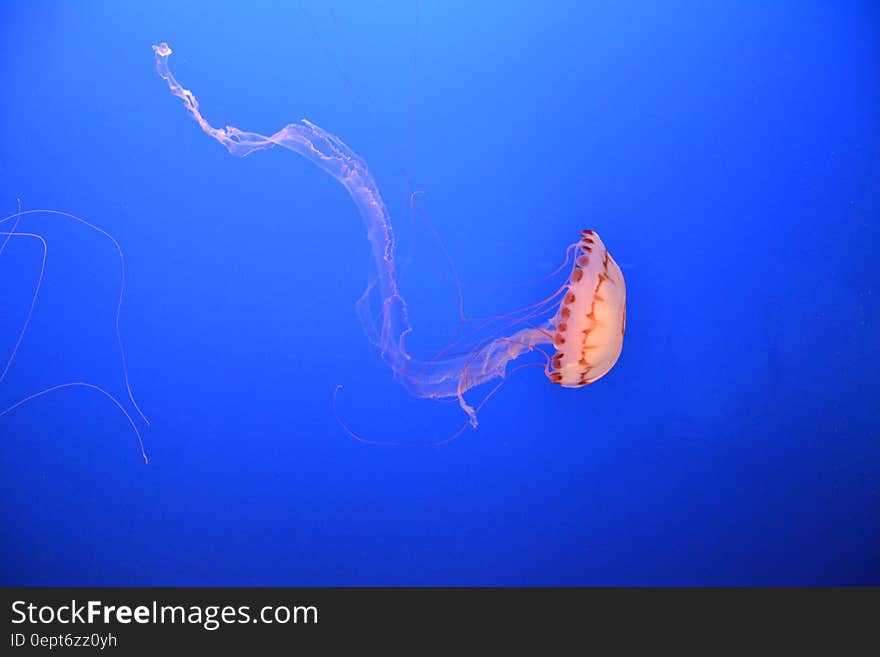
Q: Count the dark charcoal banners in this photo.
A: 1